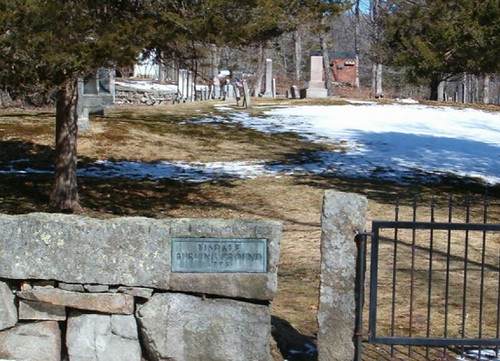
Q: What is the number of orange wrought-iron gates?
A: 0